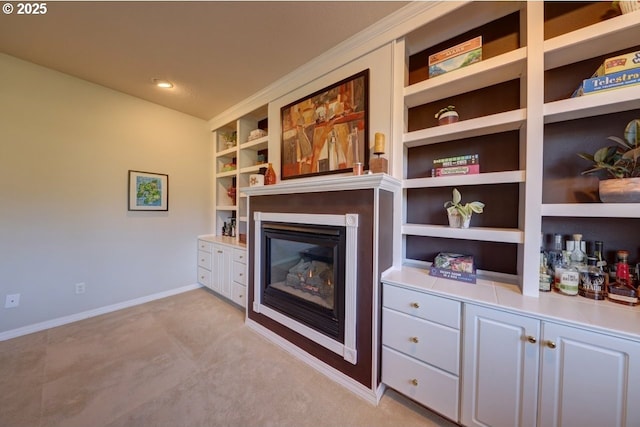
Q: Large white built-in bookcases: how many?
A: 2